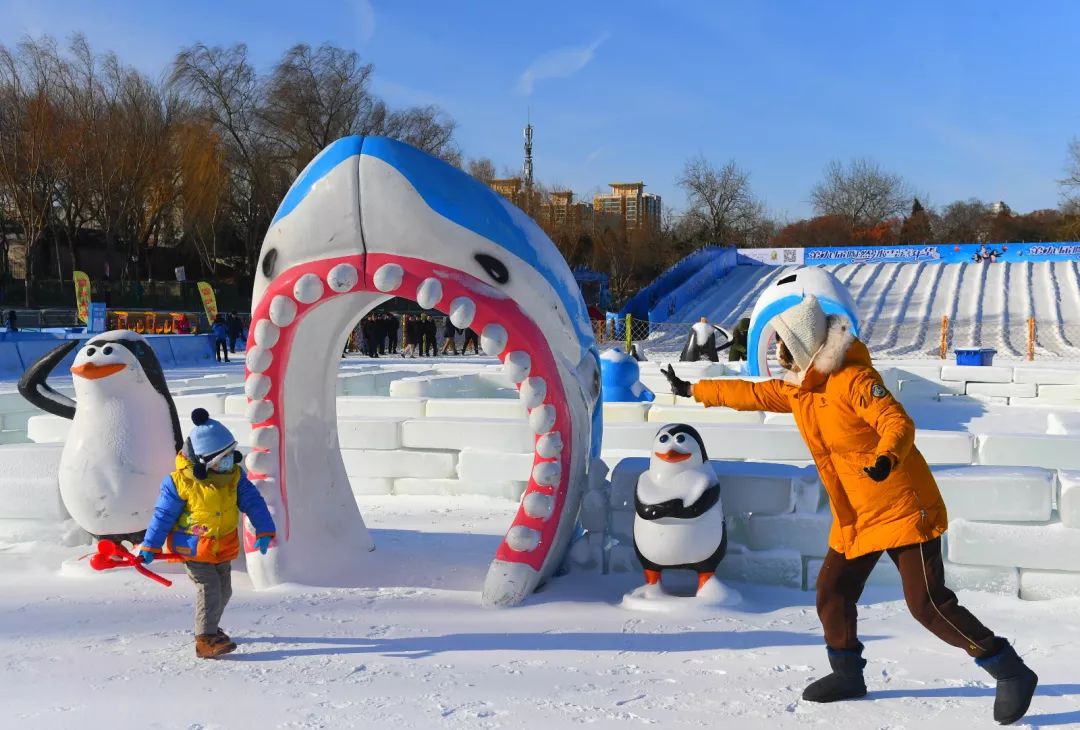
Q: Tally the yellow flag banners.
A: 2